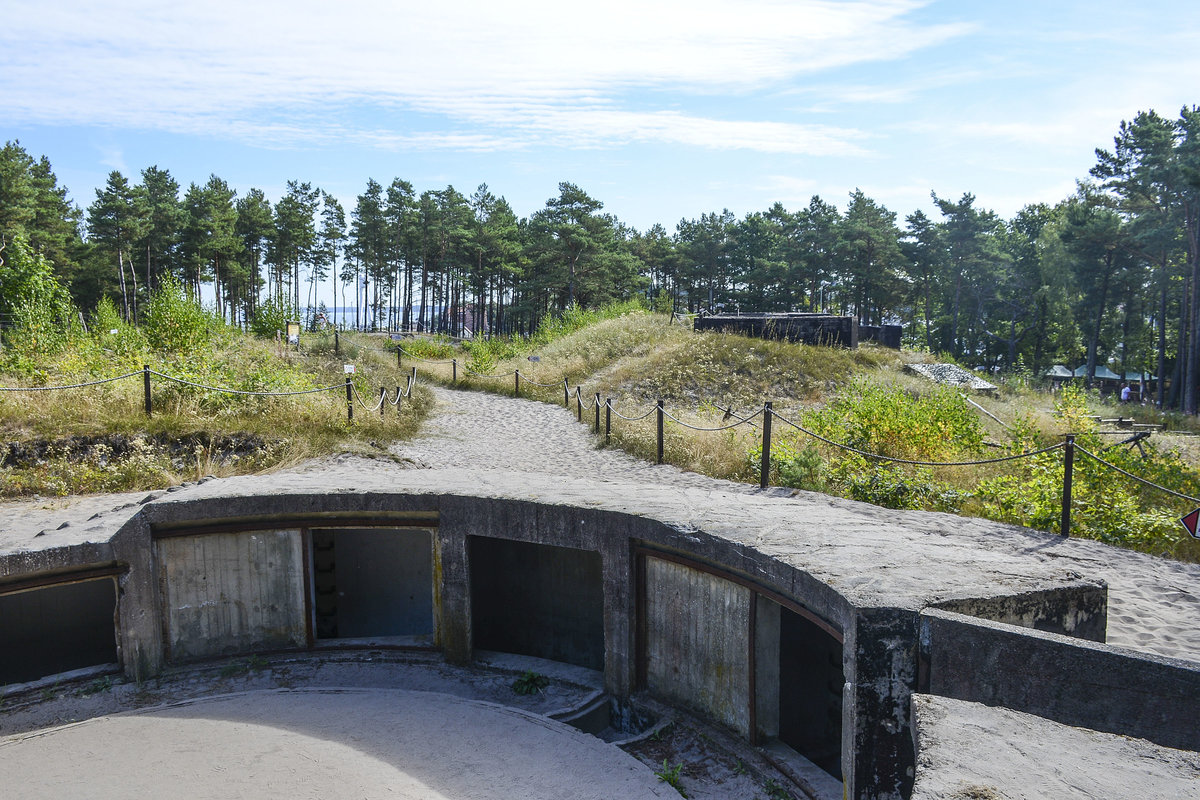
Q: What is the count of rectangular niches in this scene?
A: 4